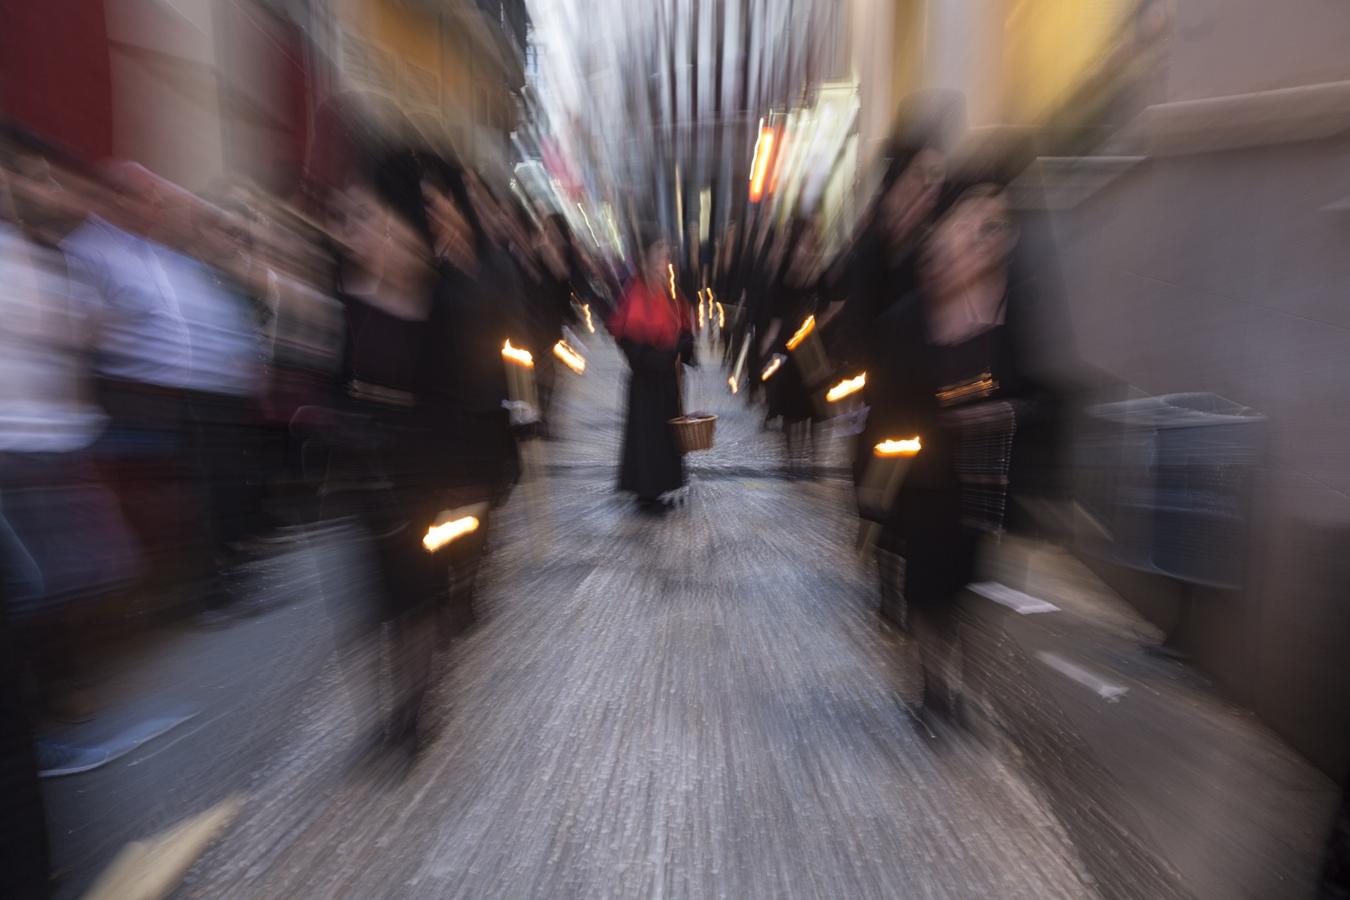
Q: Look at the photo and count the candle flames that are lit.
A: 13